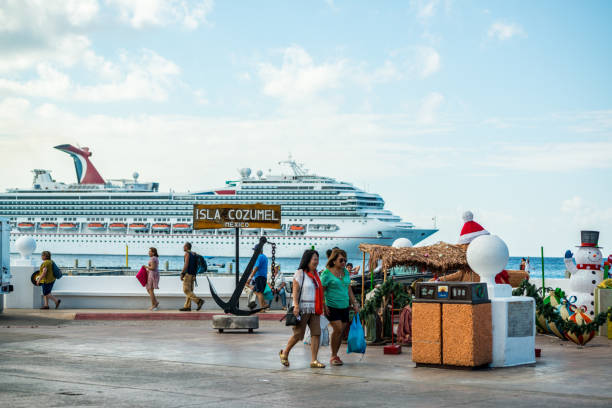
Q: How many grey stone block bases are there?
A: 1